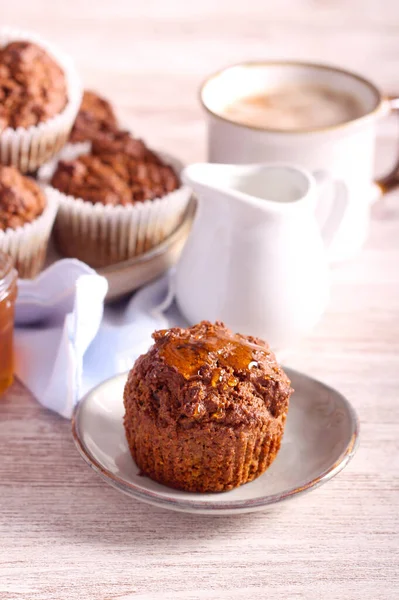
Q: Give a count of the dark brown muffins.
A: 5